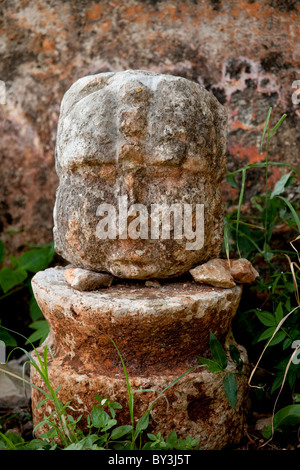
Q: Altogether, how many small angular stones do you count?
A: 3